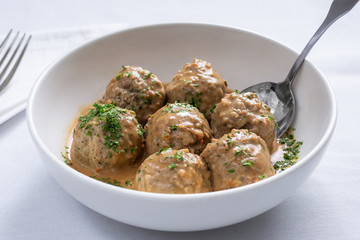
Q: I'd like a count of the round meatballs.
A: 7